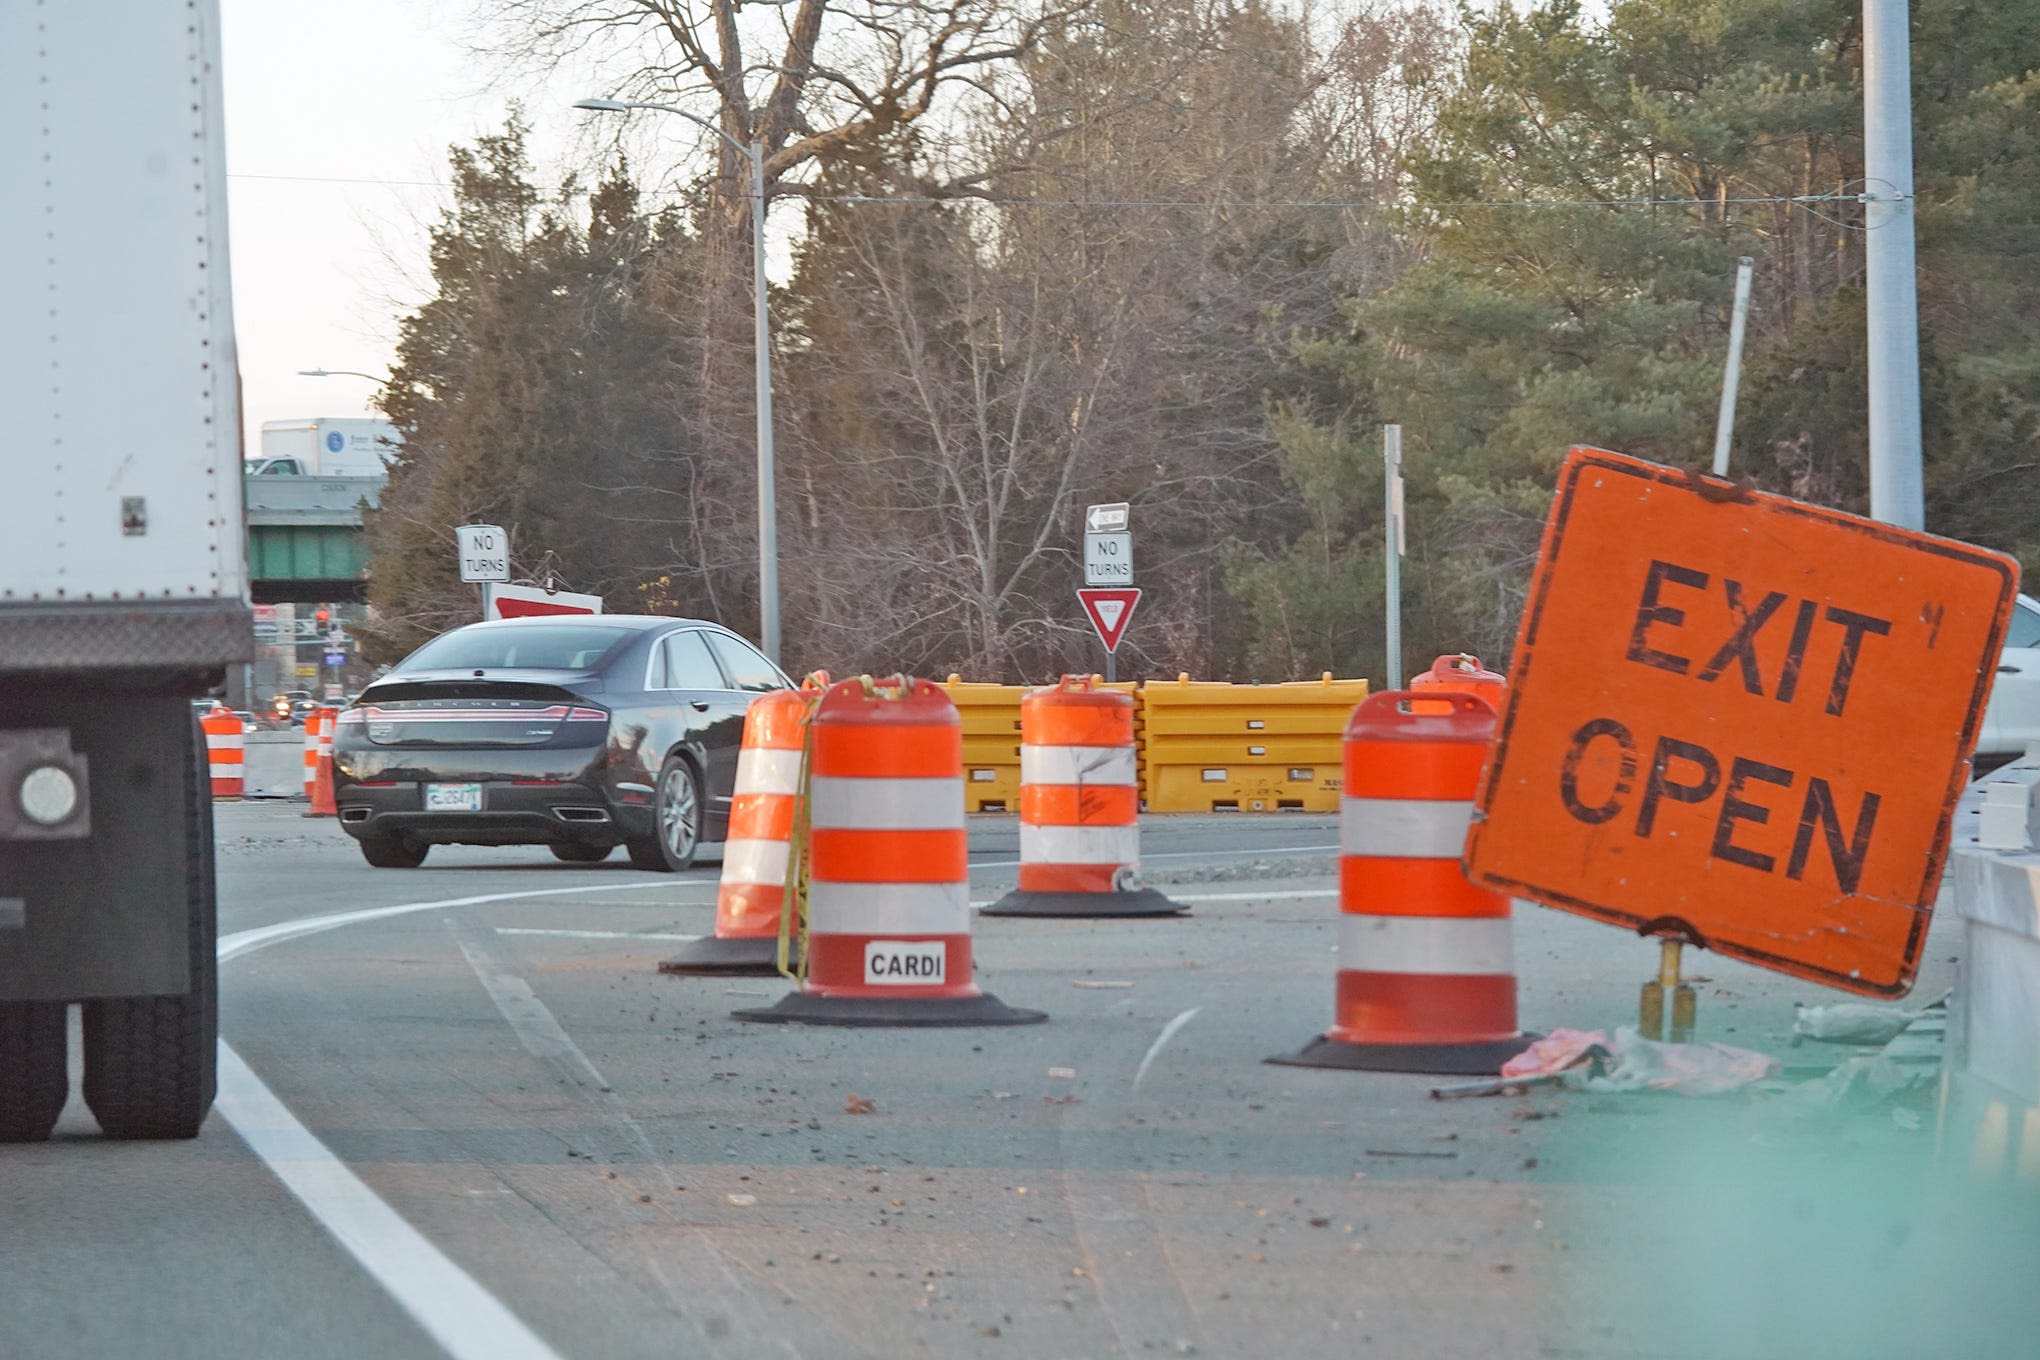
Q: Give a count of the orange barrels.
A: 7